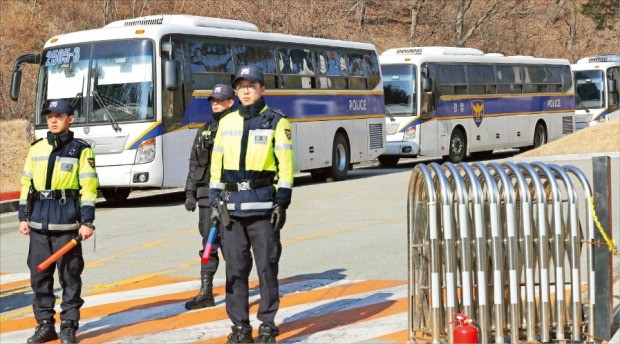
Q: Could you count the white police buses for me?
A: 3